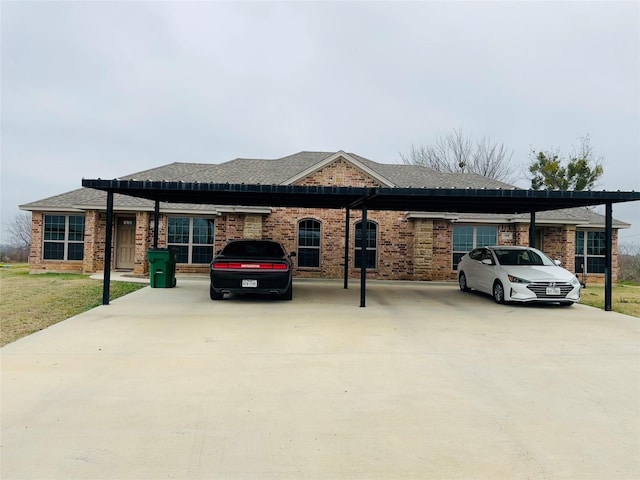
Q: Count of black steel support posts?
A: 6